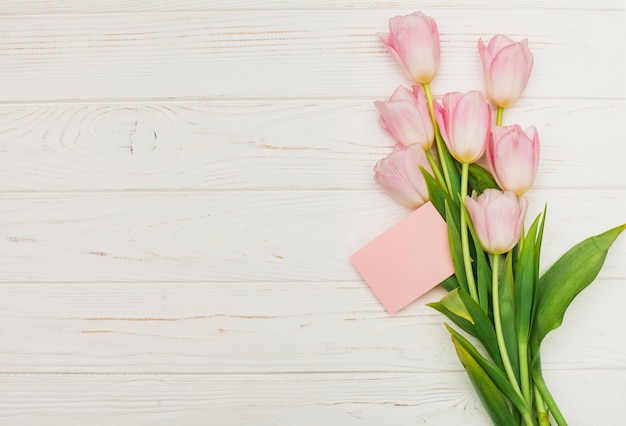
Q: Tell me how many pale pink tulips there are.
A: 7